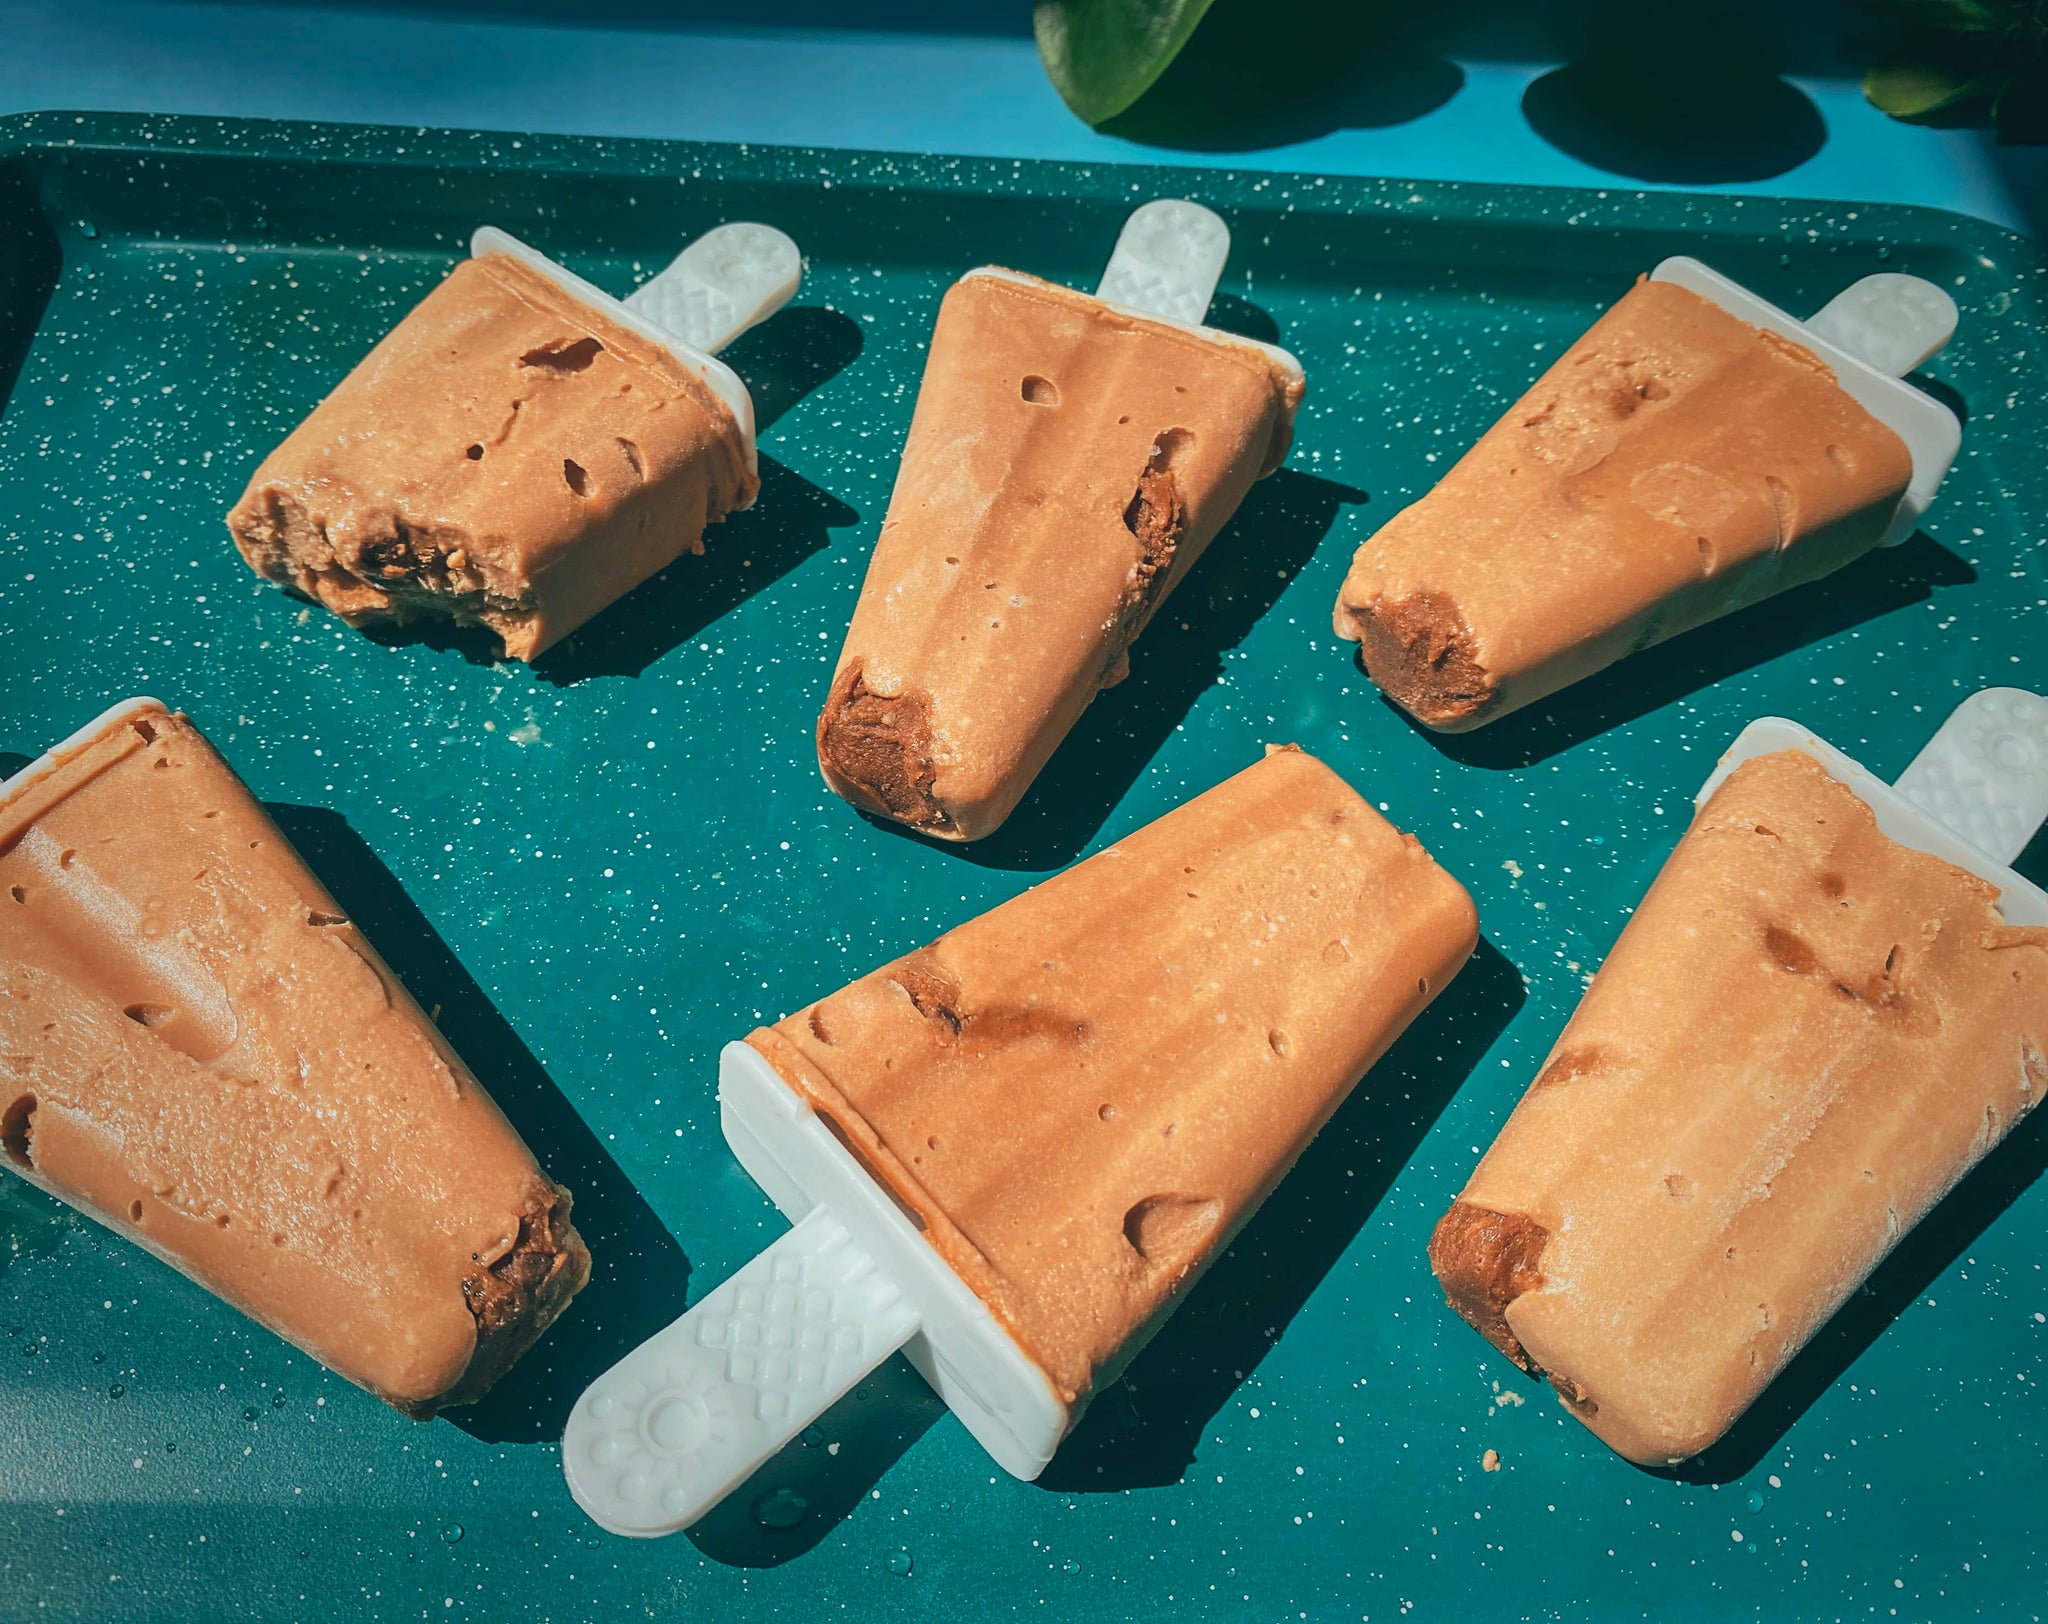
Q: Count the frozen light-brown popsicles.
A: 6